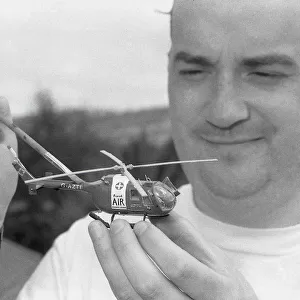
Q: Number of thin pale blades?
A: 4